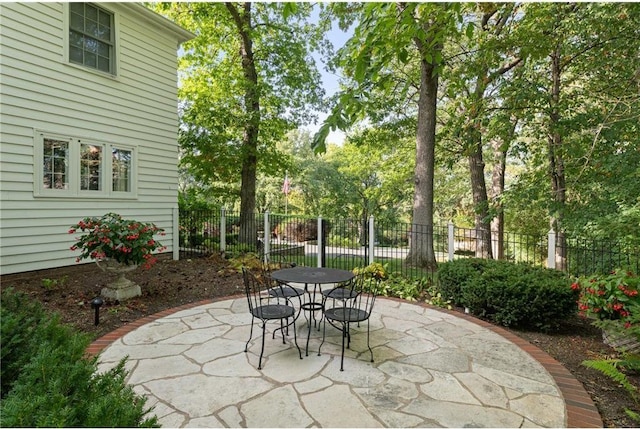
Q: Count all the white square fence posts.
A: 7